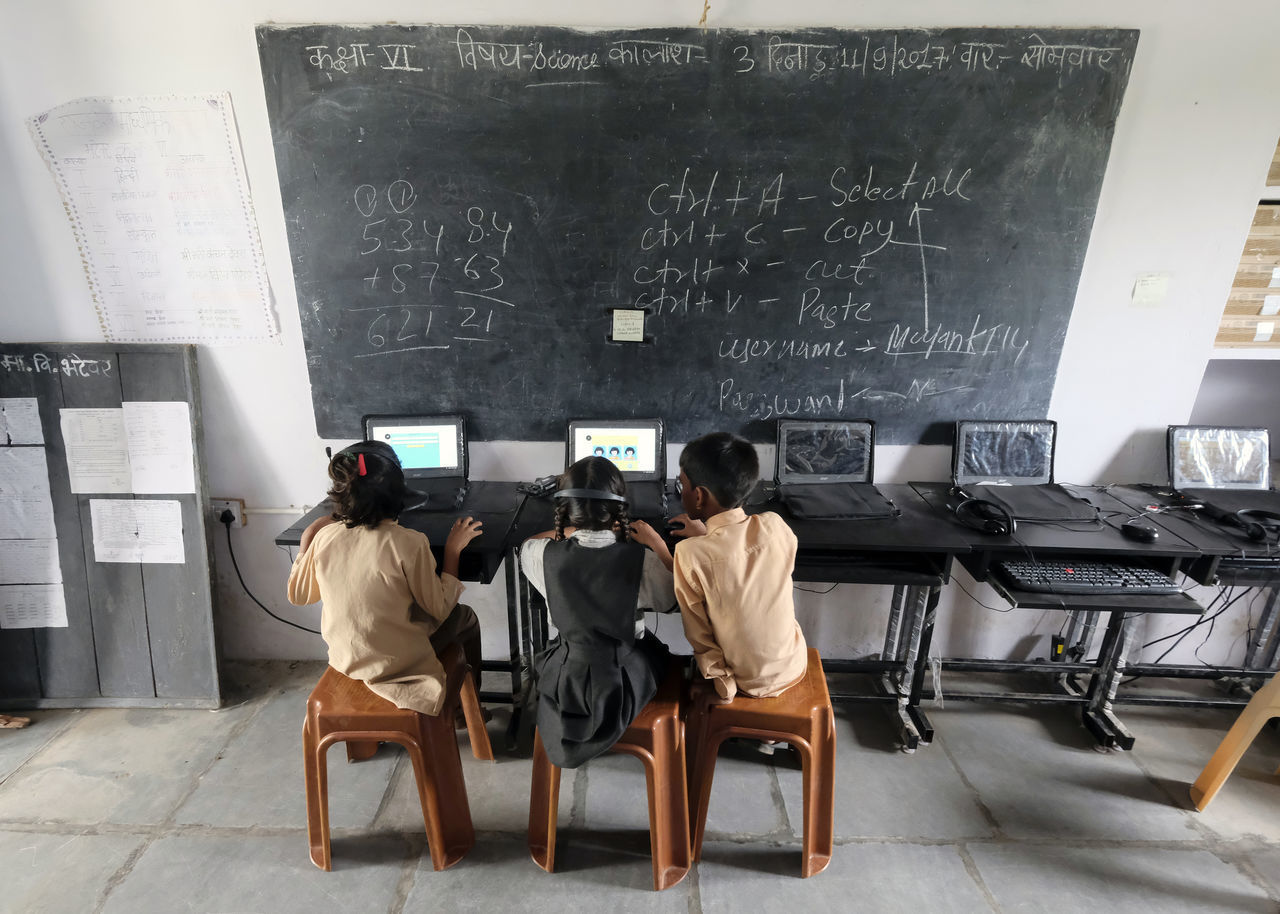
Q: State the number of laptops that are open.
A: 5